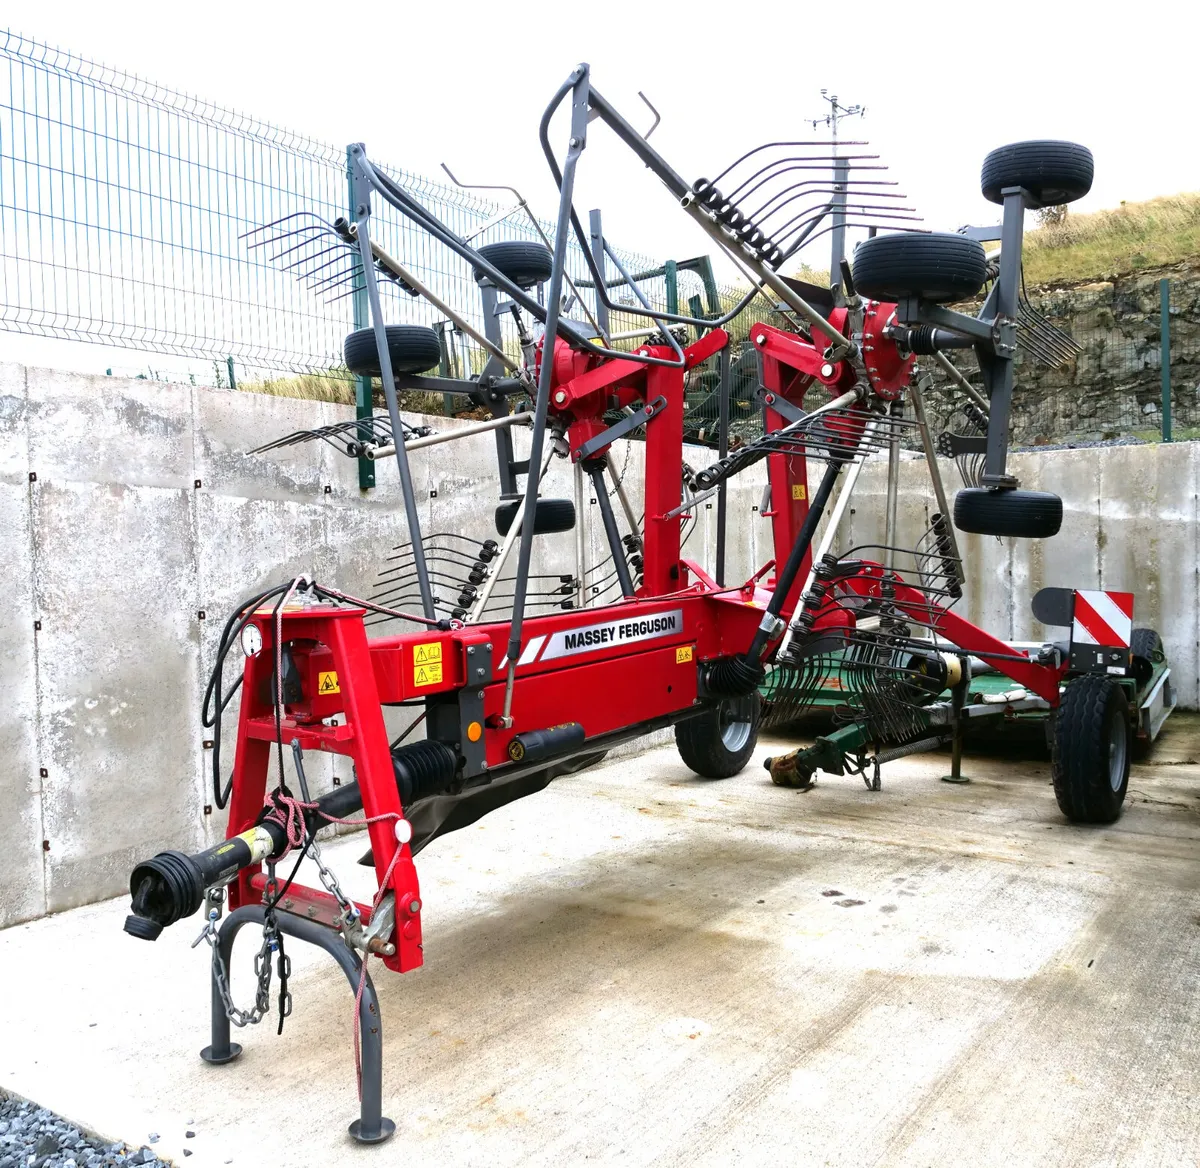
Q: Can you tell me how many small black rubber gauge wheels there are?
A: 6